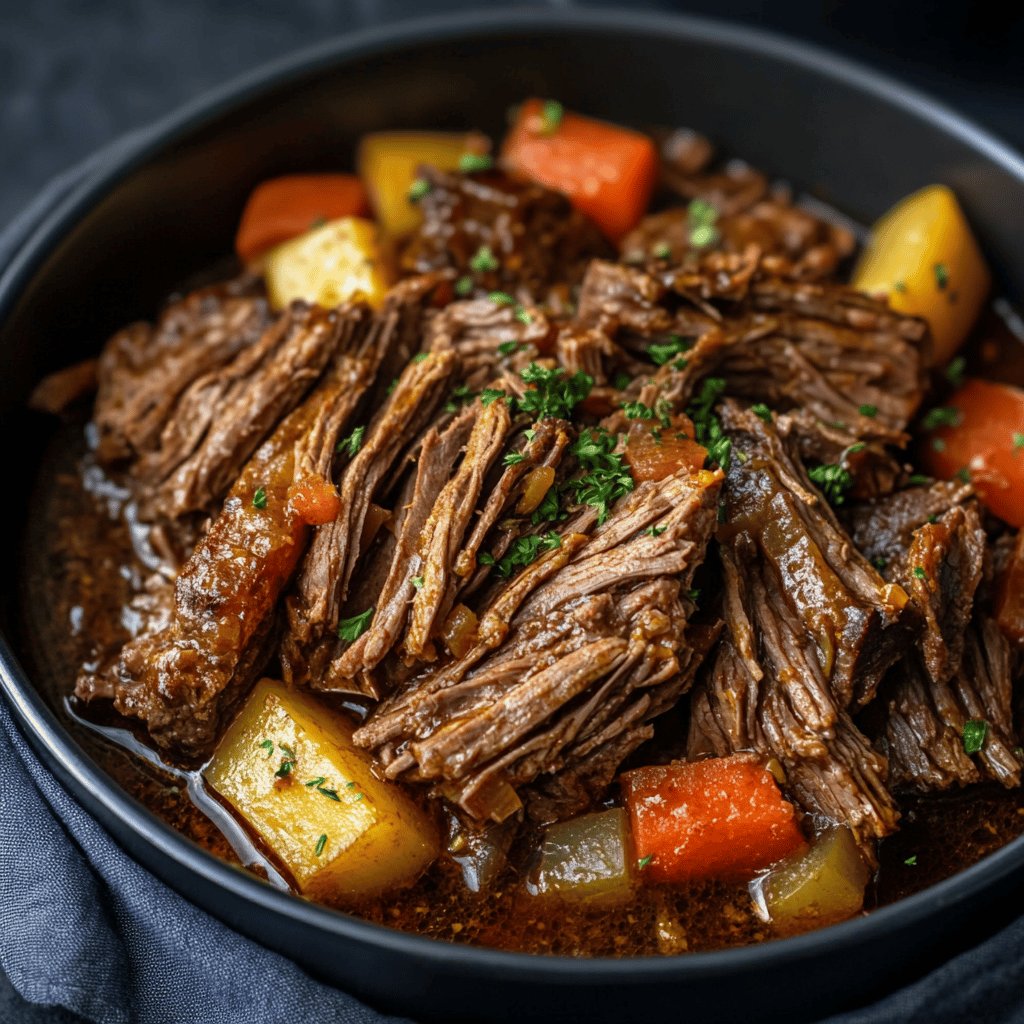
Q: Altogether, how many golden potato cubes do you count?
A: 4